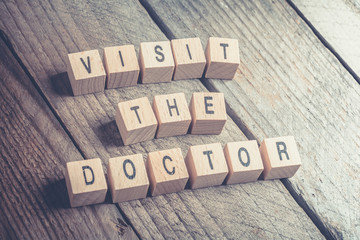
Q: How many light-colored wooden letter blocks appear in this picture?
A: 14